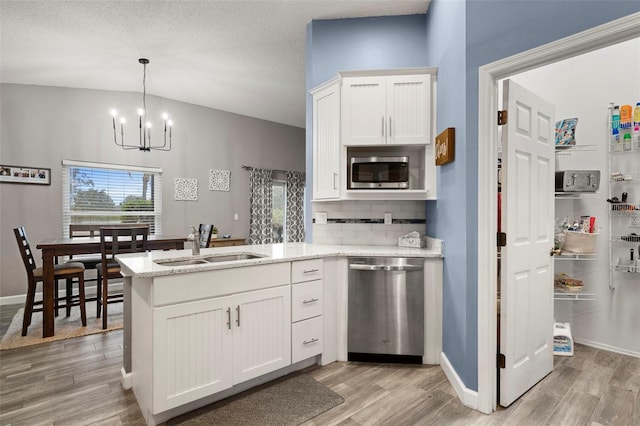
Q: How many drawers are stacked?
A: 3